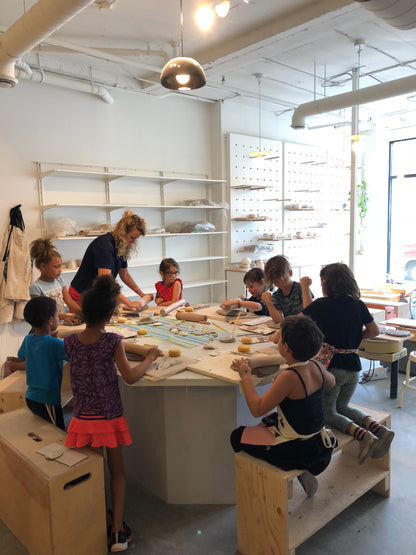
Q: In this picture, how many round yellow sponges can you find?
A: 6